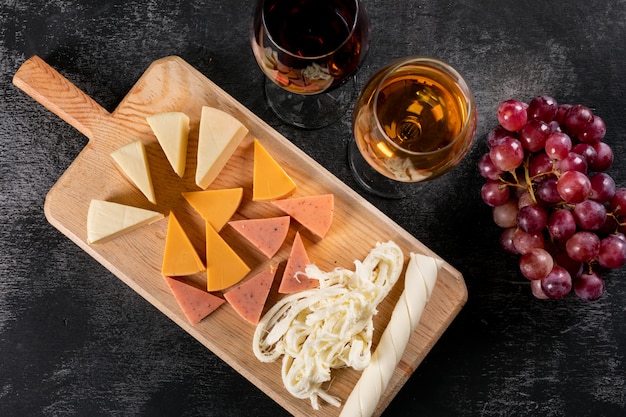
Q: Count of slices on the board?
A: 13